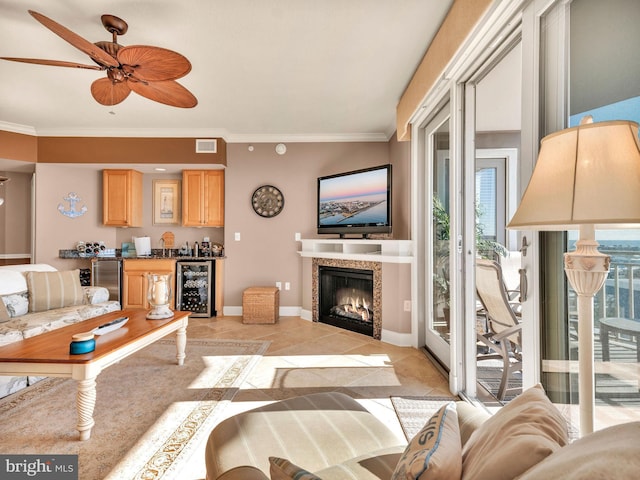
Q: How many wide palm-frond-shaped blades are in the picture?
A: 5